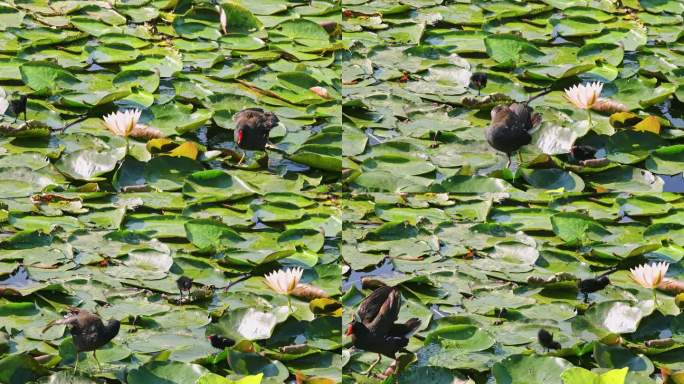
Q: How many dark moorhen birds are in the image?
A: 11